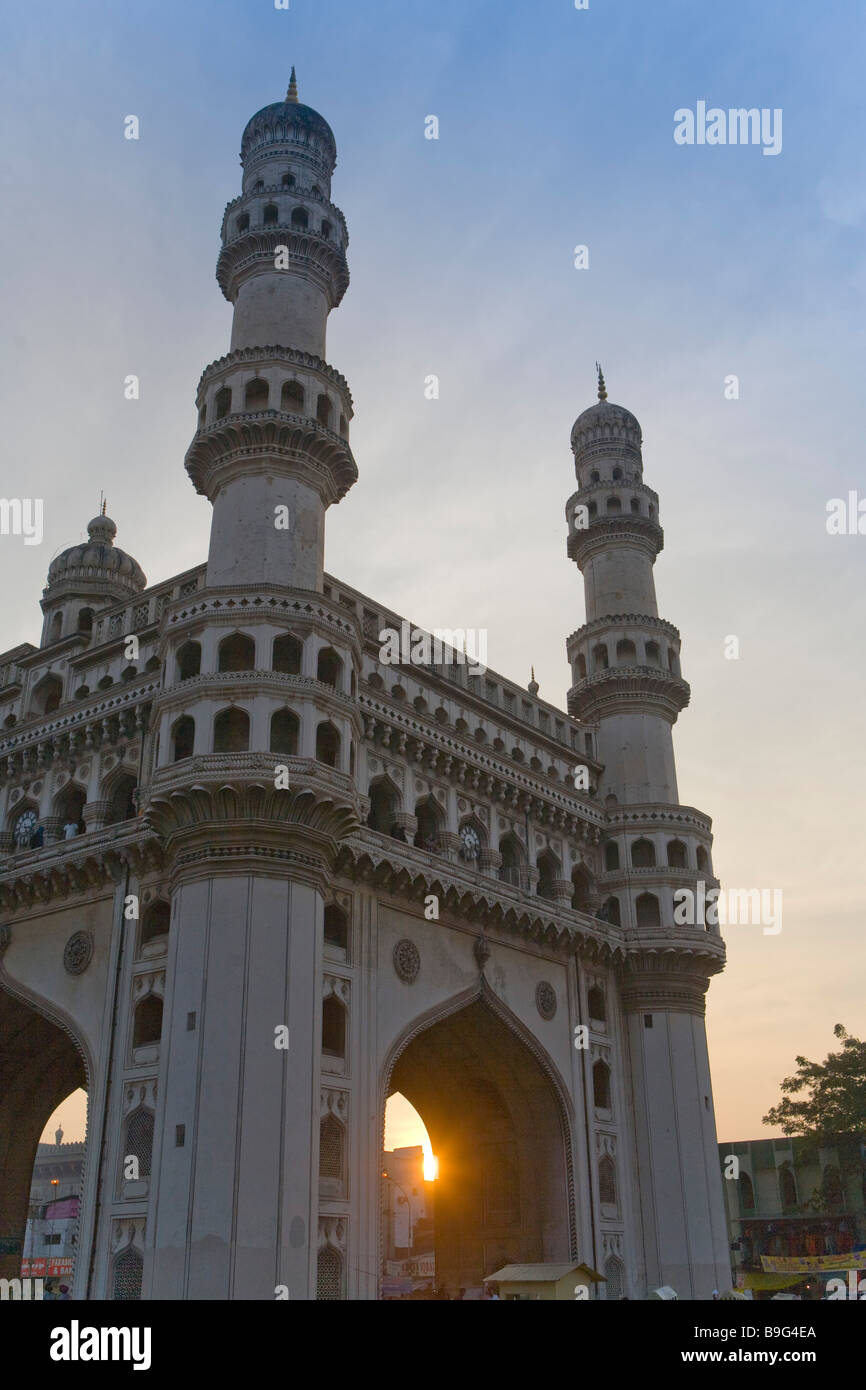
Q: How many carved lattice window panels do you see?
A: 6